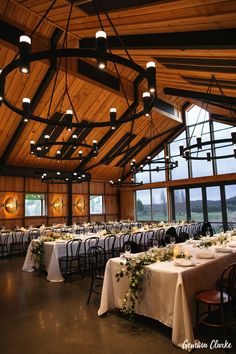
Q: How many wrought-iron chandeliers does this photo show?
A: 6